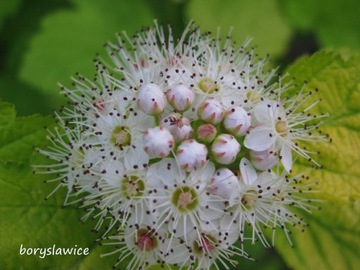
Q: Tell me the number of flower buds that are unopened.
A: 11